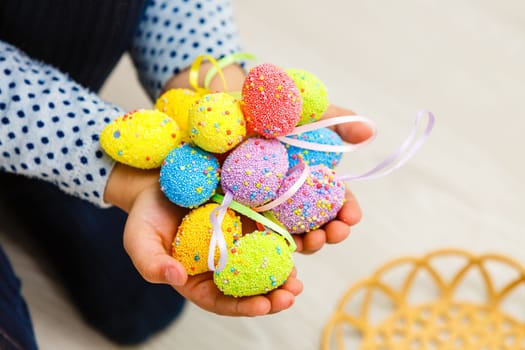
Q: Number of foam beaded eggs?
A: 11